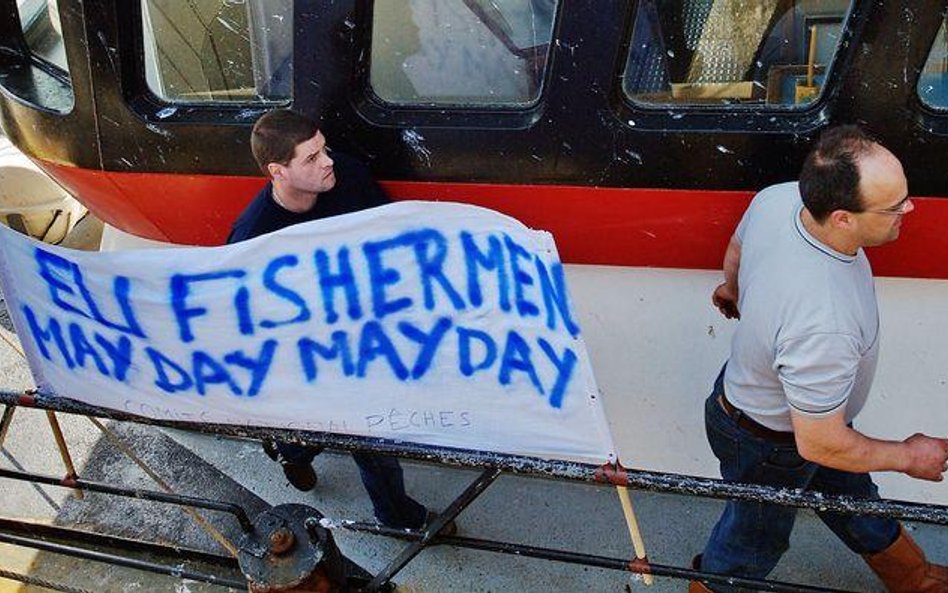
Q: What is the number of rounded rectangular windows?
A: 5